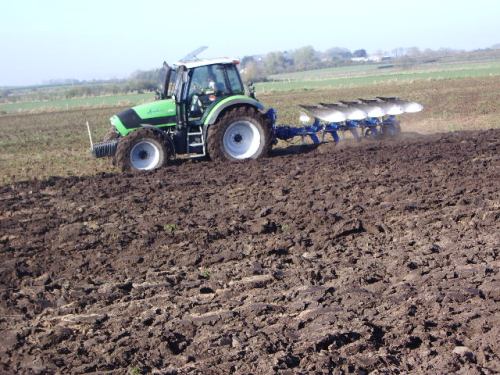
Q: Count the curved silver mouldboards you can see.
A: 5